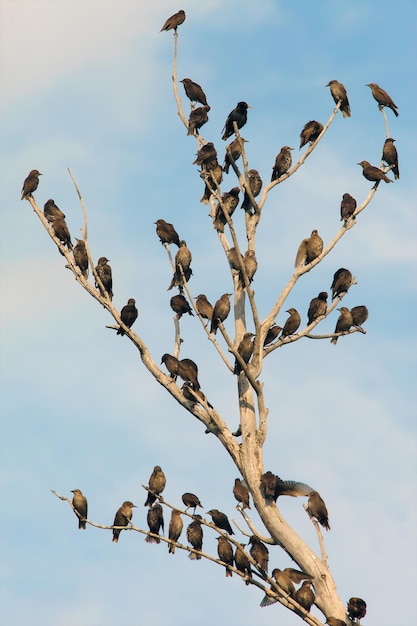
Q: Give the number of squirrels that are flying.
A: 0